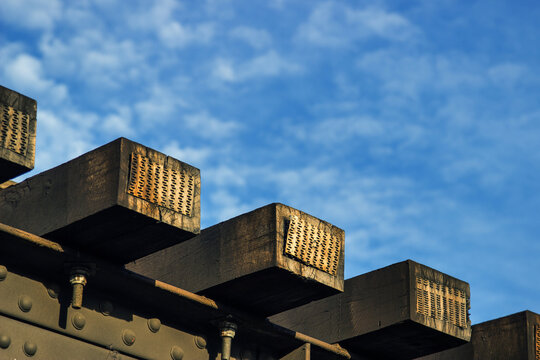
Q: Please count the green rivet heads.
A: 11